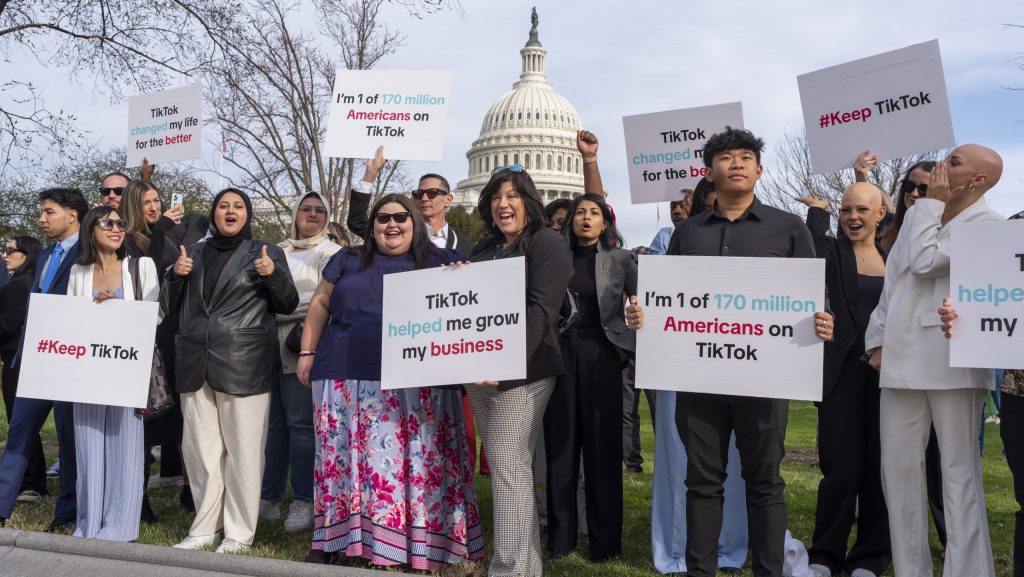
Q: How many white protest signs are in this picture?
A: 8